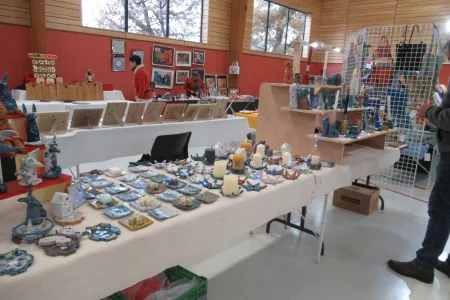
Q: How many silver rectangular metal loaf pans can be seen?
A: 0